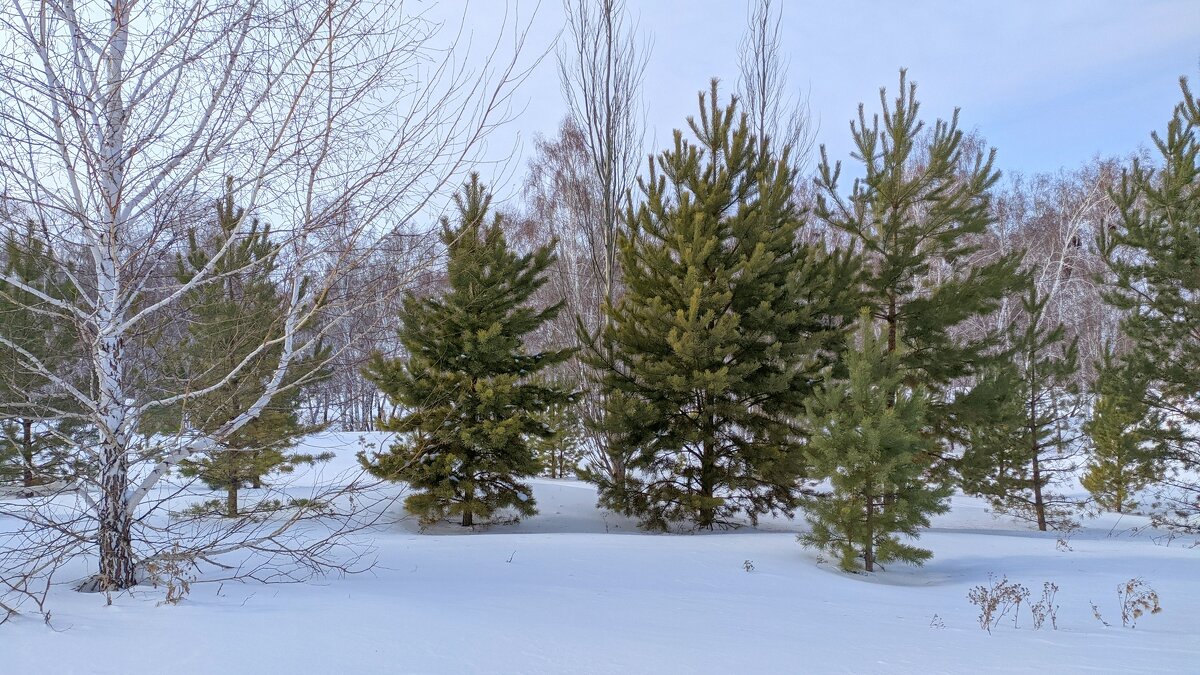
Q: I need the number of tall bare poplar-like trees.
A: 2